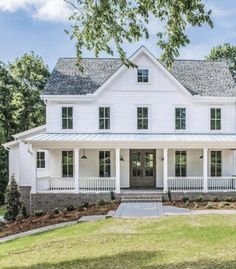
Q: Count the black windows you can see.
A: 11